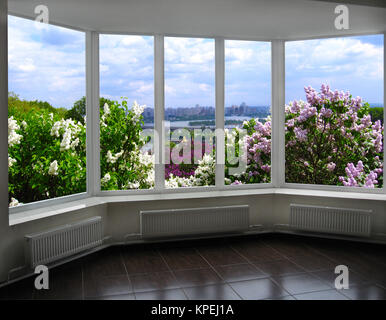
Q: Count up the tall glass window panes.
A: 5